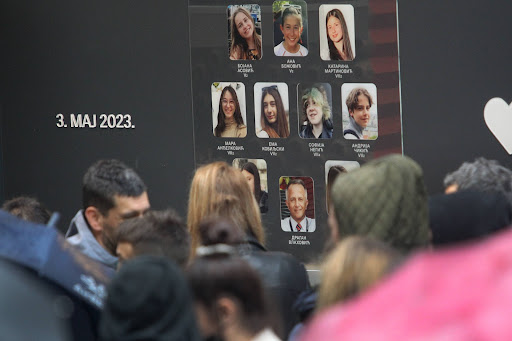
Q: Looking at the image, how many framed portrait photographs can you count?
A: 10